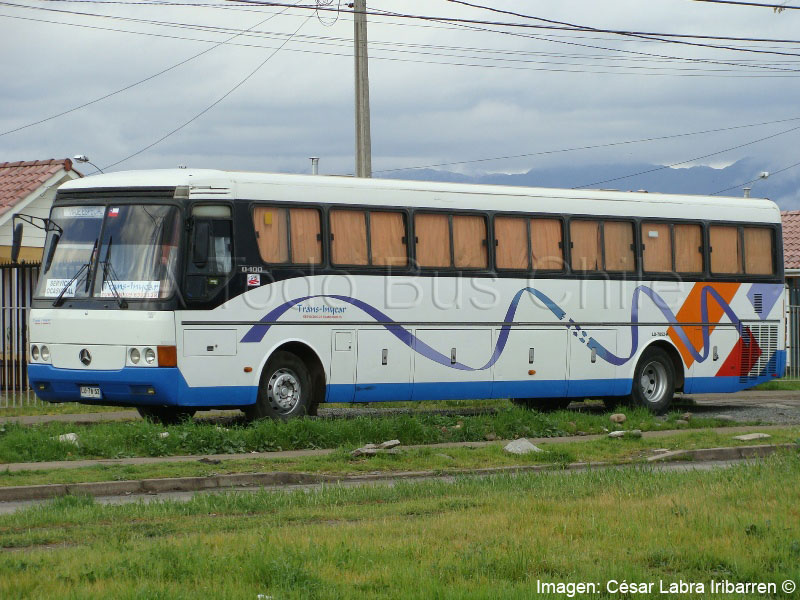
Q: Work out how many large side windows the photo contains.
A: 7